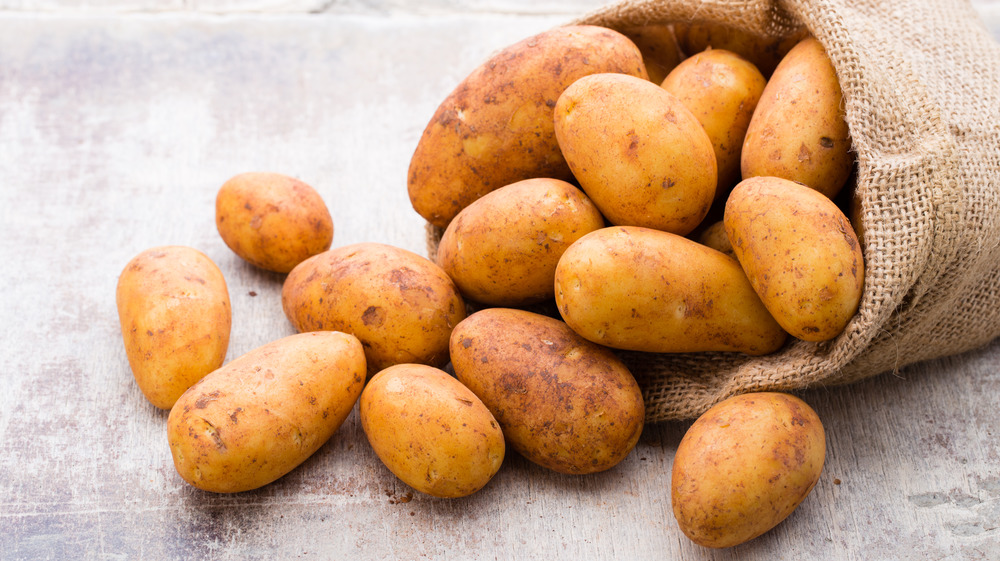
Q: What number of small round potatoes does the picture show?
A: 1